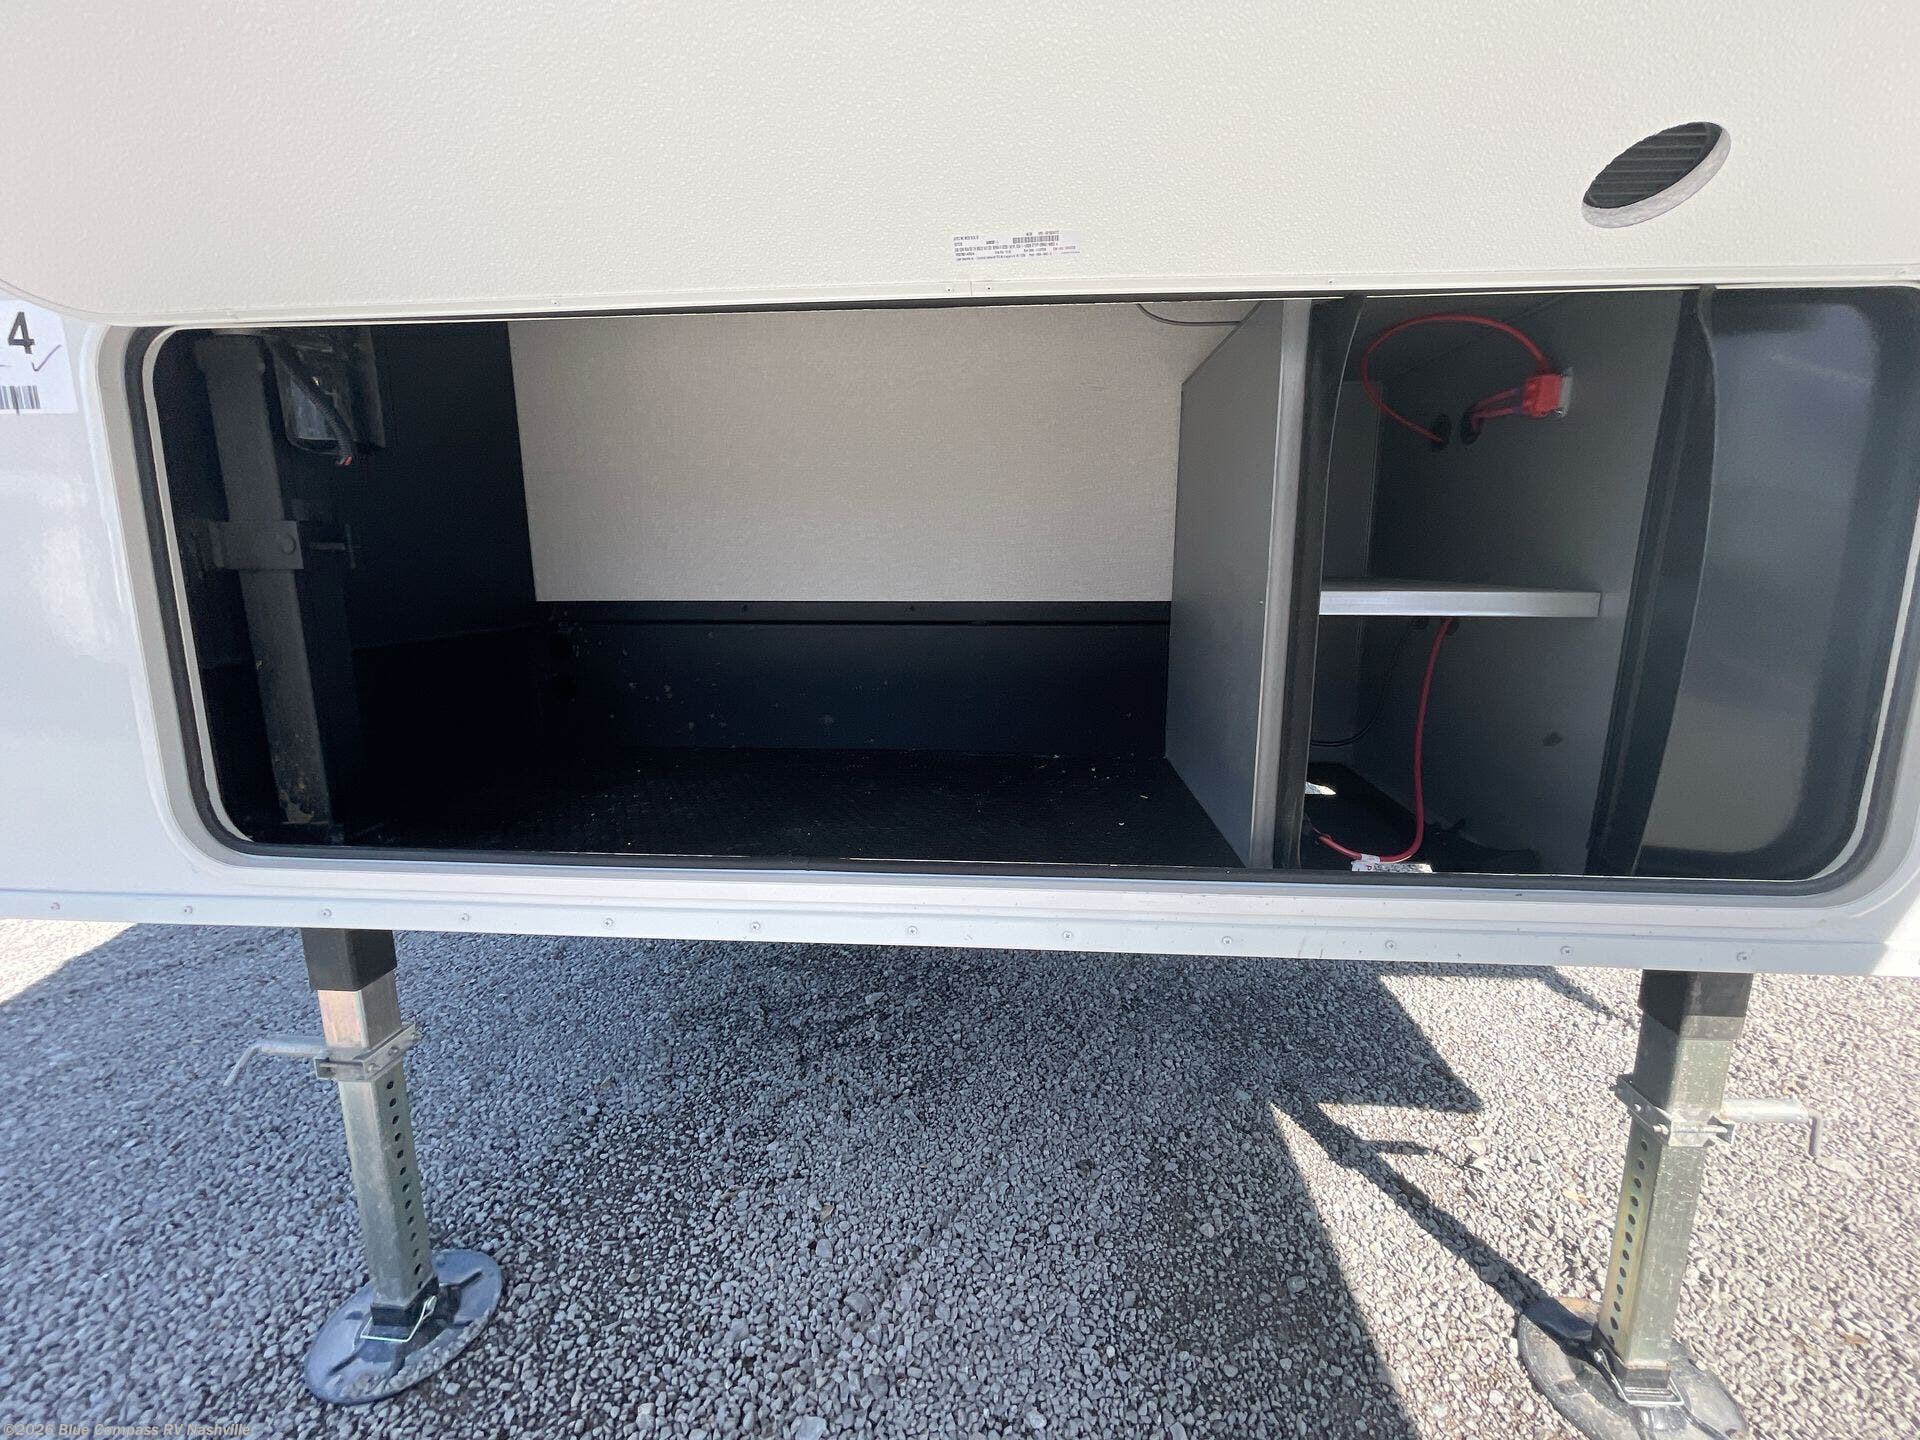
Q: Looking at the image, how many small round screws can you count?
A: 12